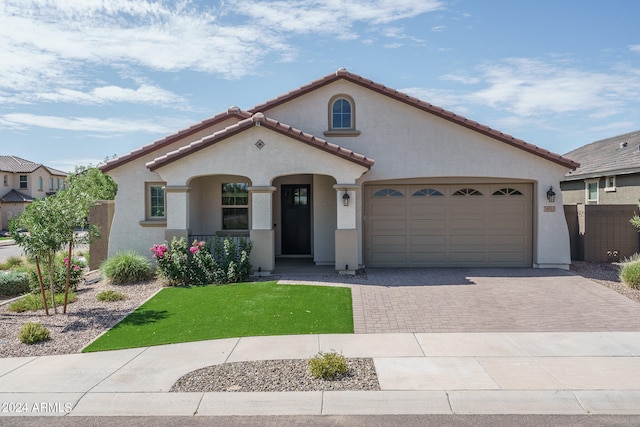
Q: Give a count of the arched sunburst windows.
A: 4